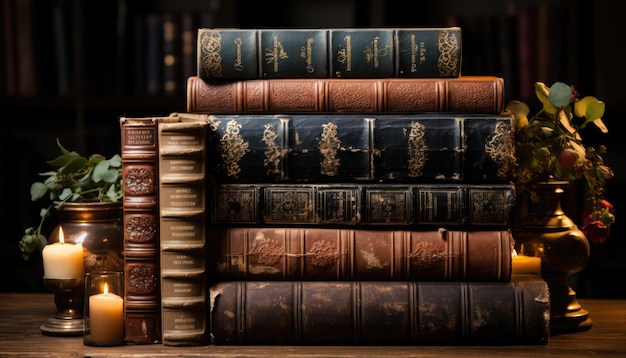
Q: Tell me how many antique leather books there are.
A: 8